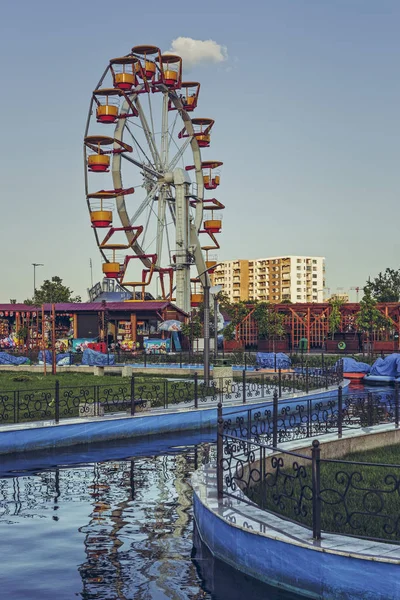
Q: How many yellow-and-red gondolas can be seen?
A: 13